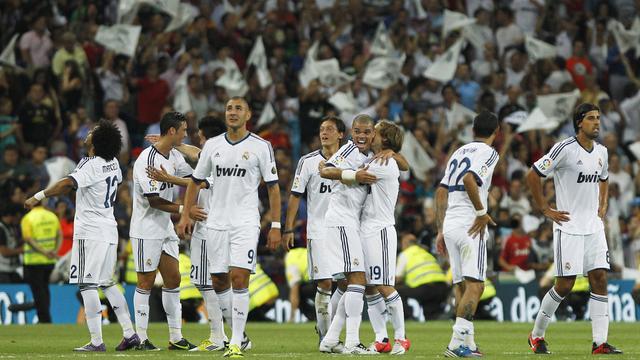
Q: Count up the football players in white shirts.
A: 9